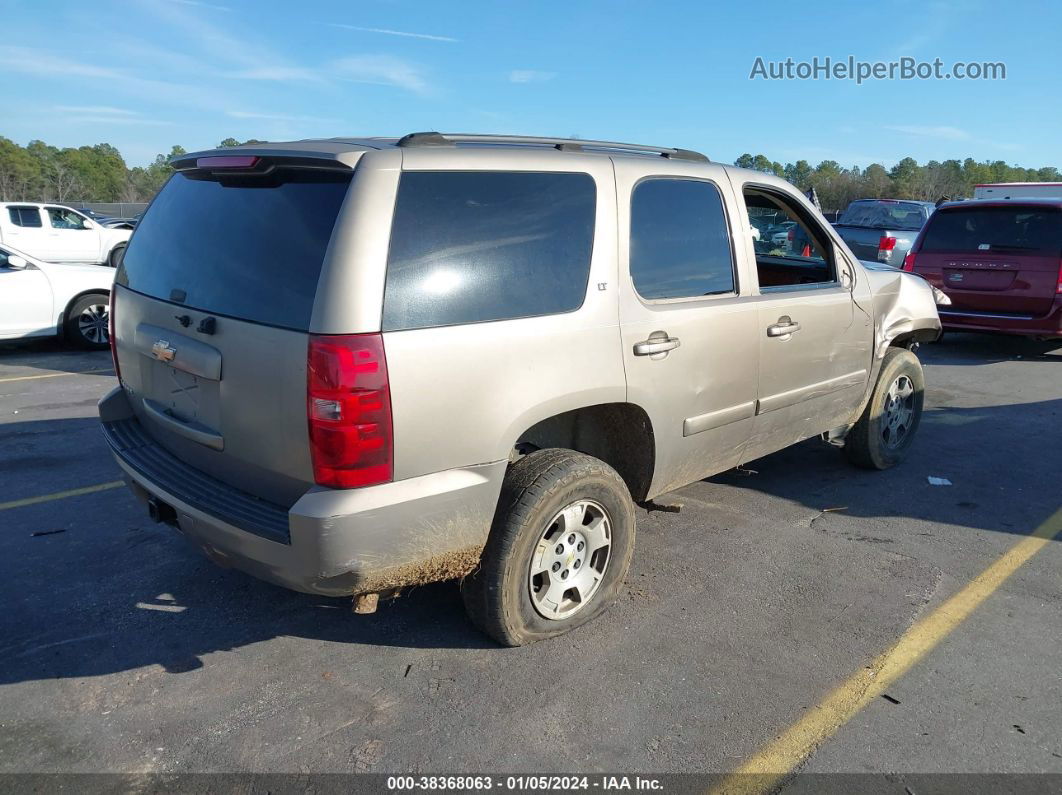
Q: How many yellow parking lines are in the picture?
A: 3